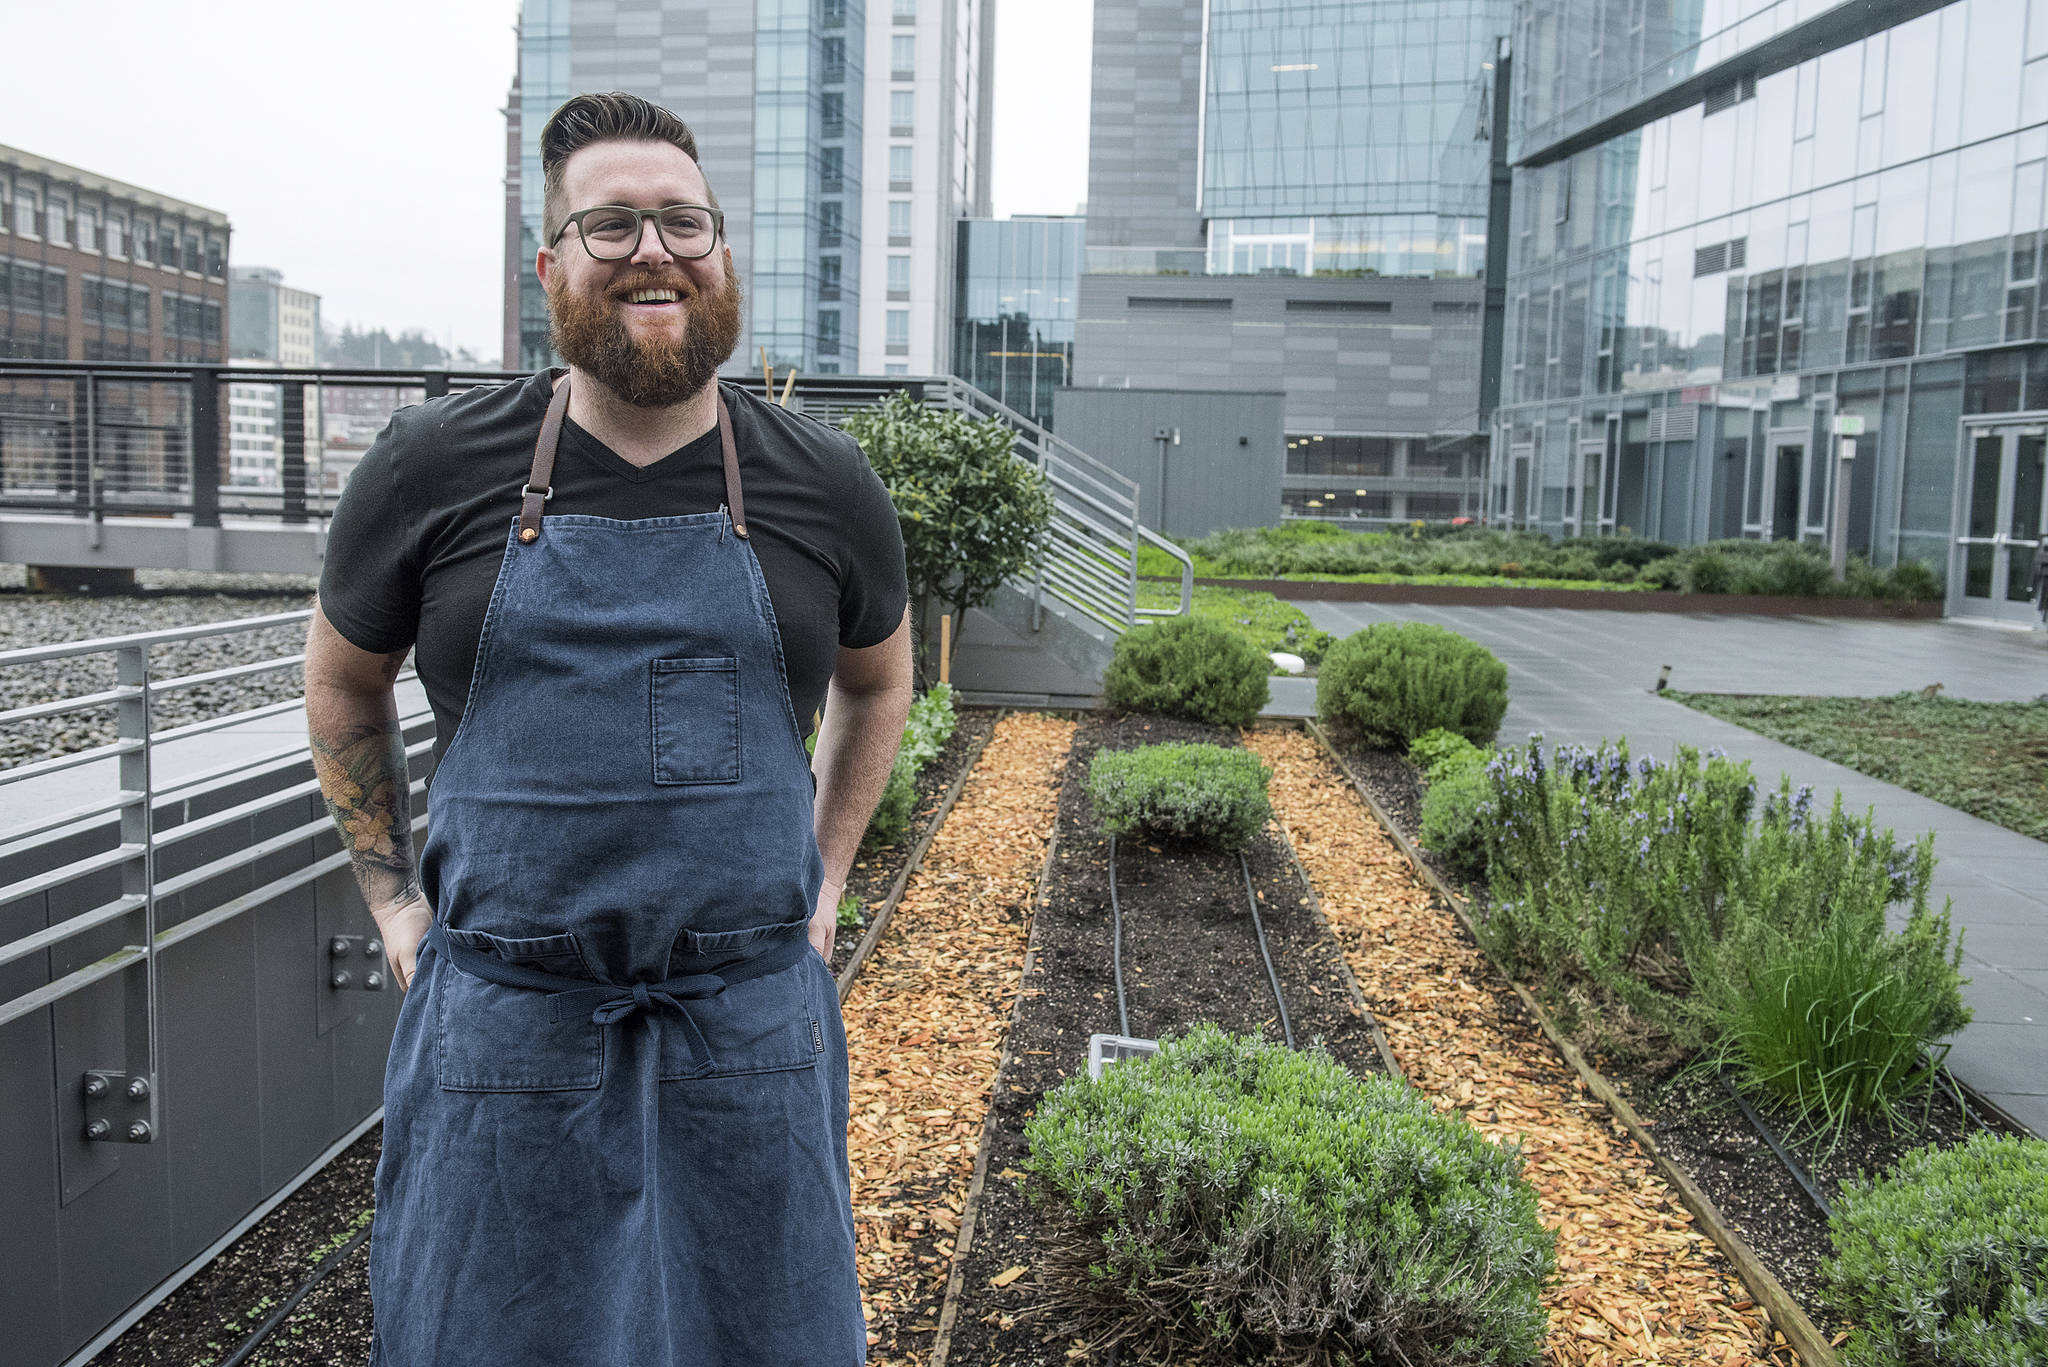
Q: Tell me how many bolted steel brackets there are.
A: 2